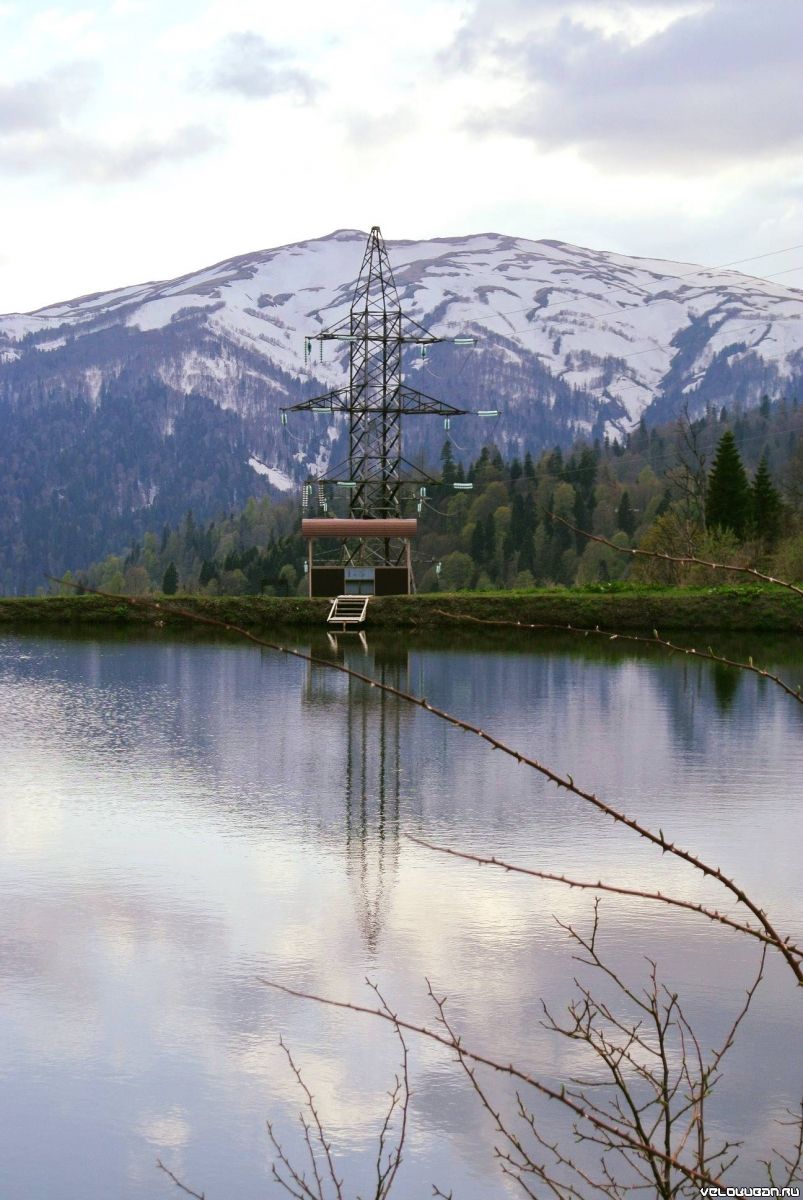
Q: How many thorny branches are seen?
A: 5